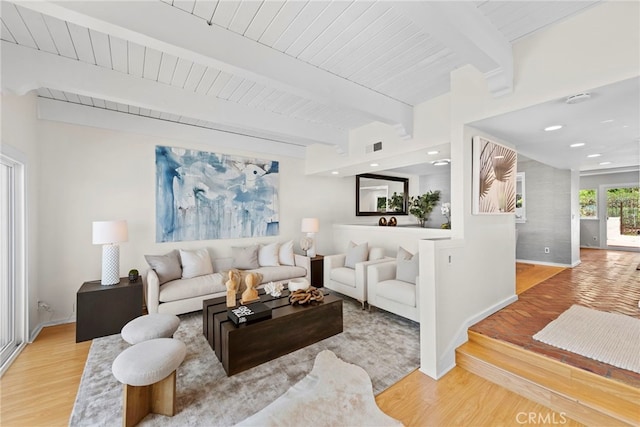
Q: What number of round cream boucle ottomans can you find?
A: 2